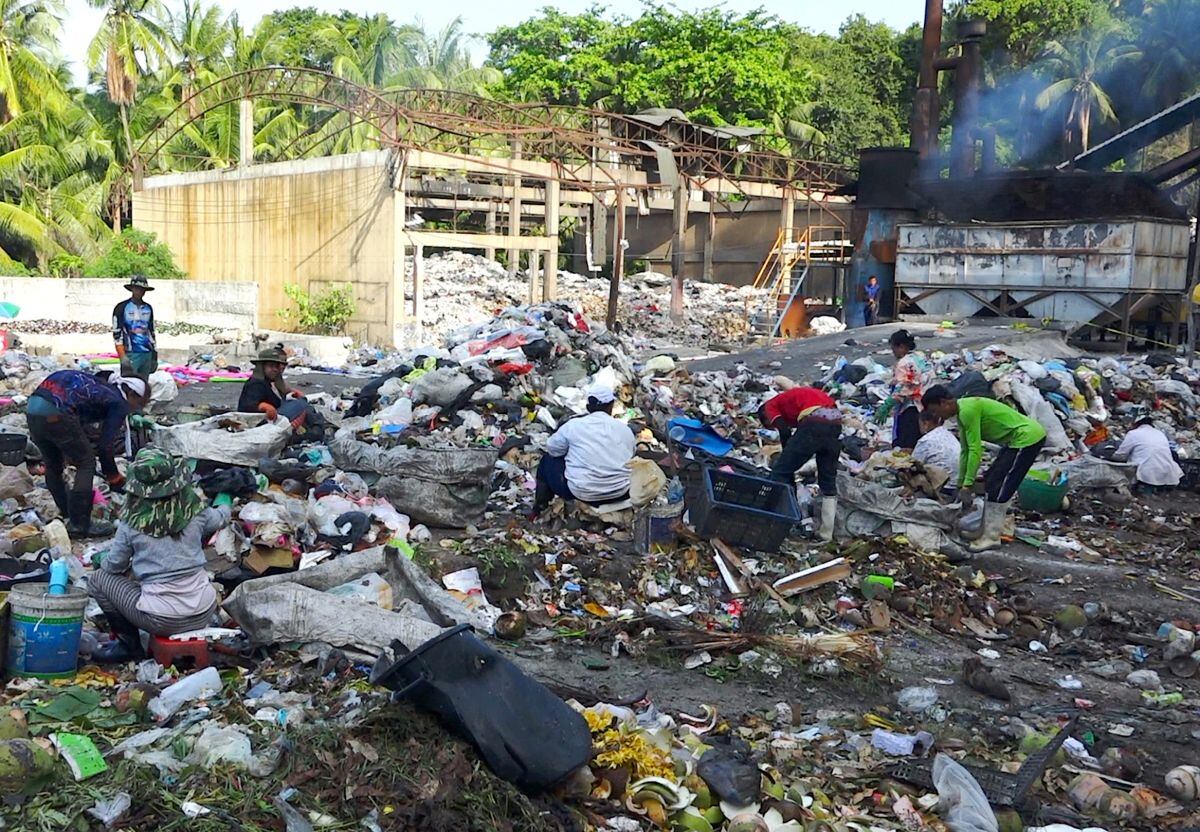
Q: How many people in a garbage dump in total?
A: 11